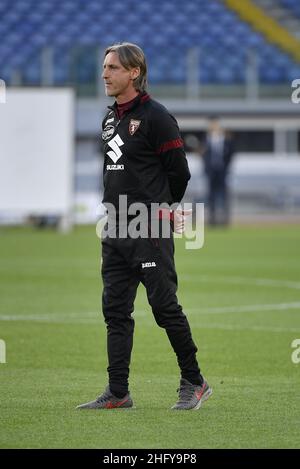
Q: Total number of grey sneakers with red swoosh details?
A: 2